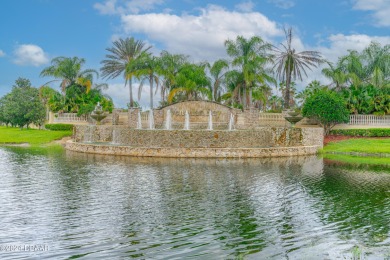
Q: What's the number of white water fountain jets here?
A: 6